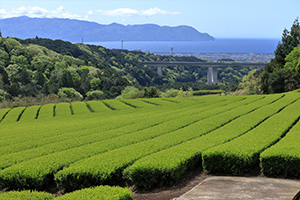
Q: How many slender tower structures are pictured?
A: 3